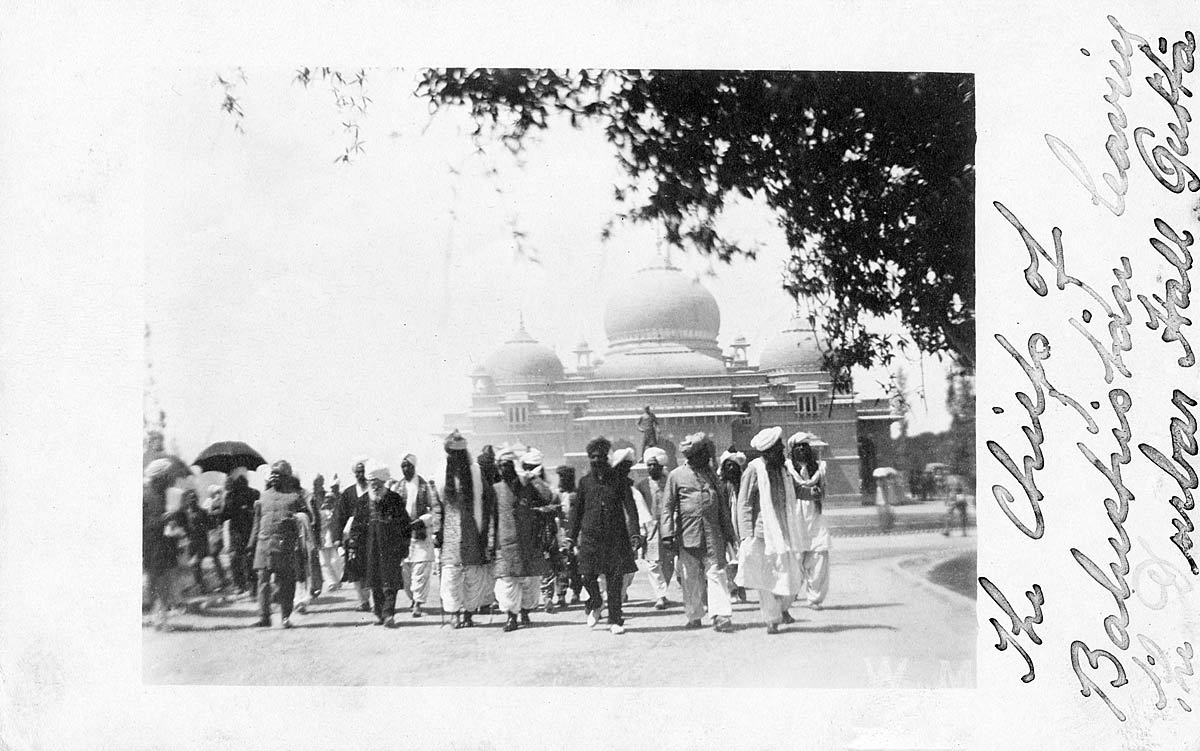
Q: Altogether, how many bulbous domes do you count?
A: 3